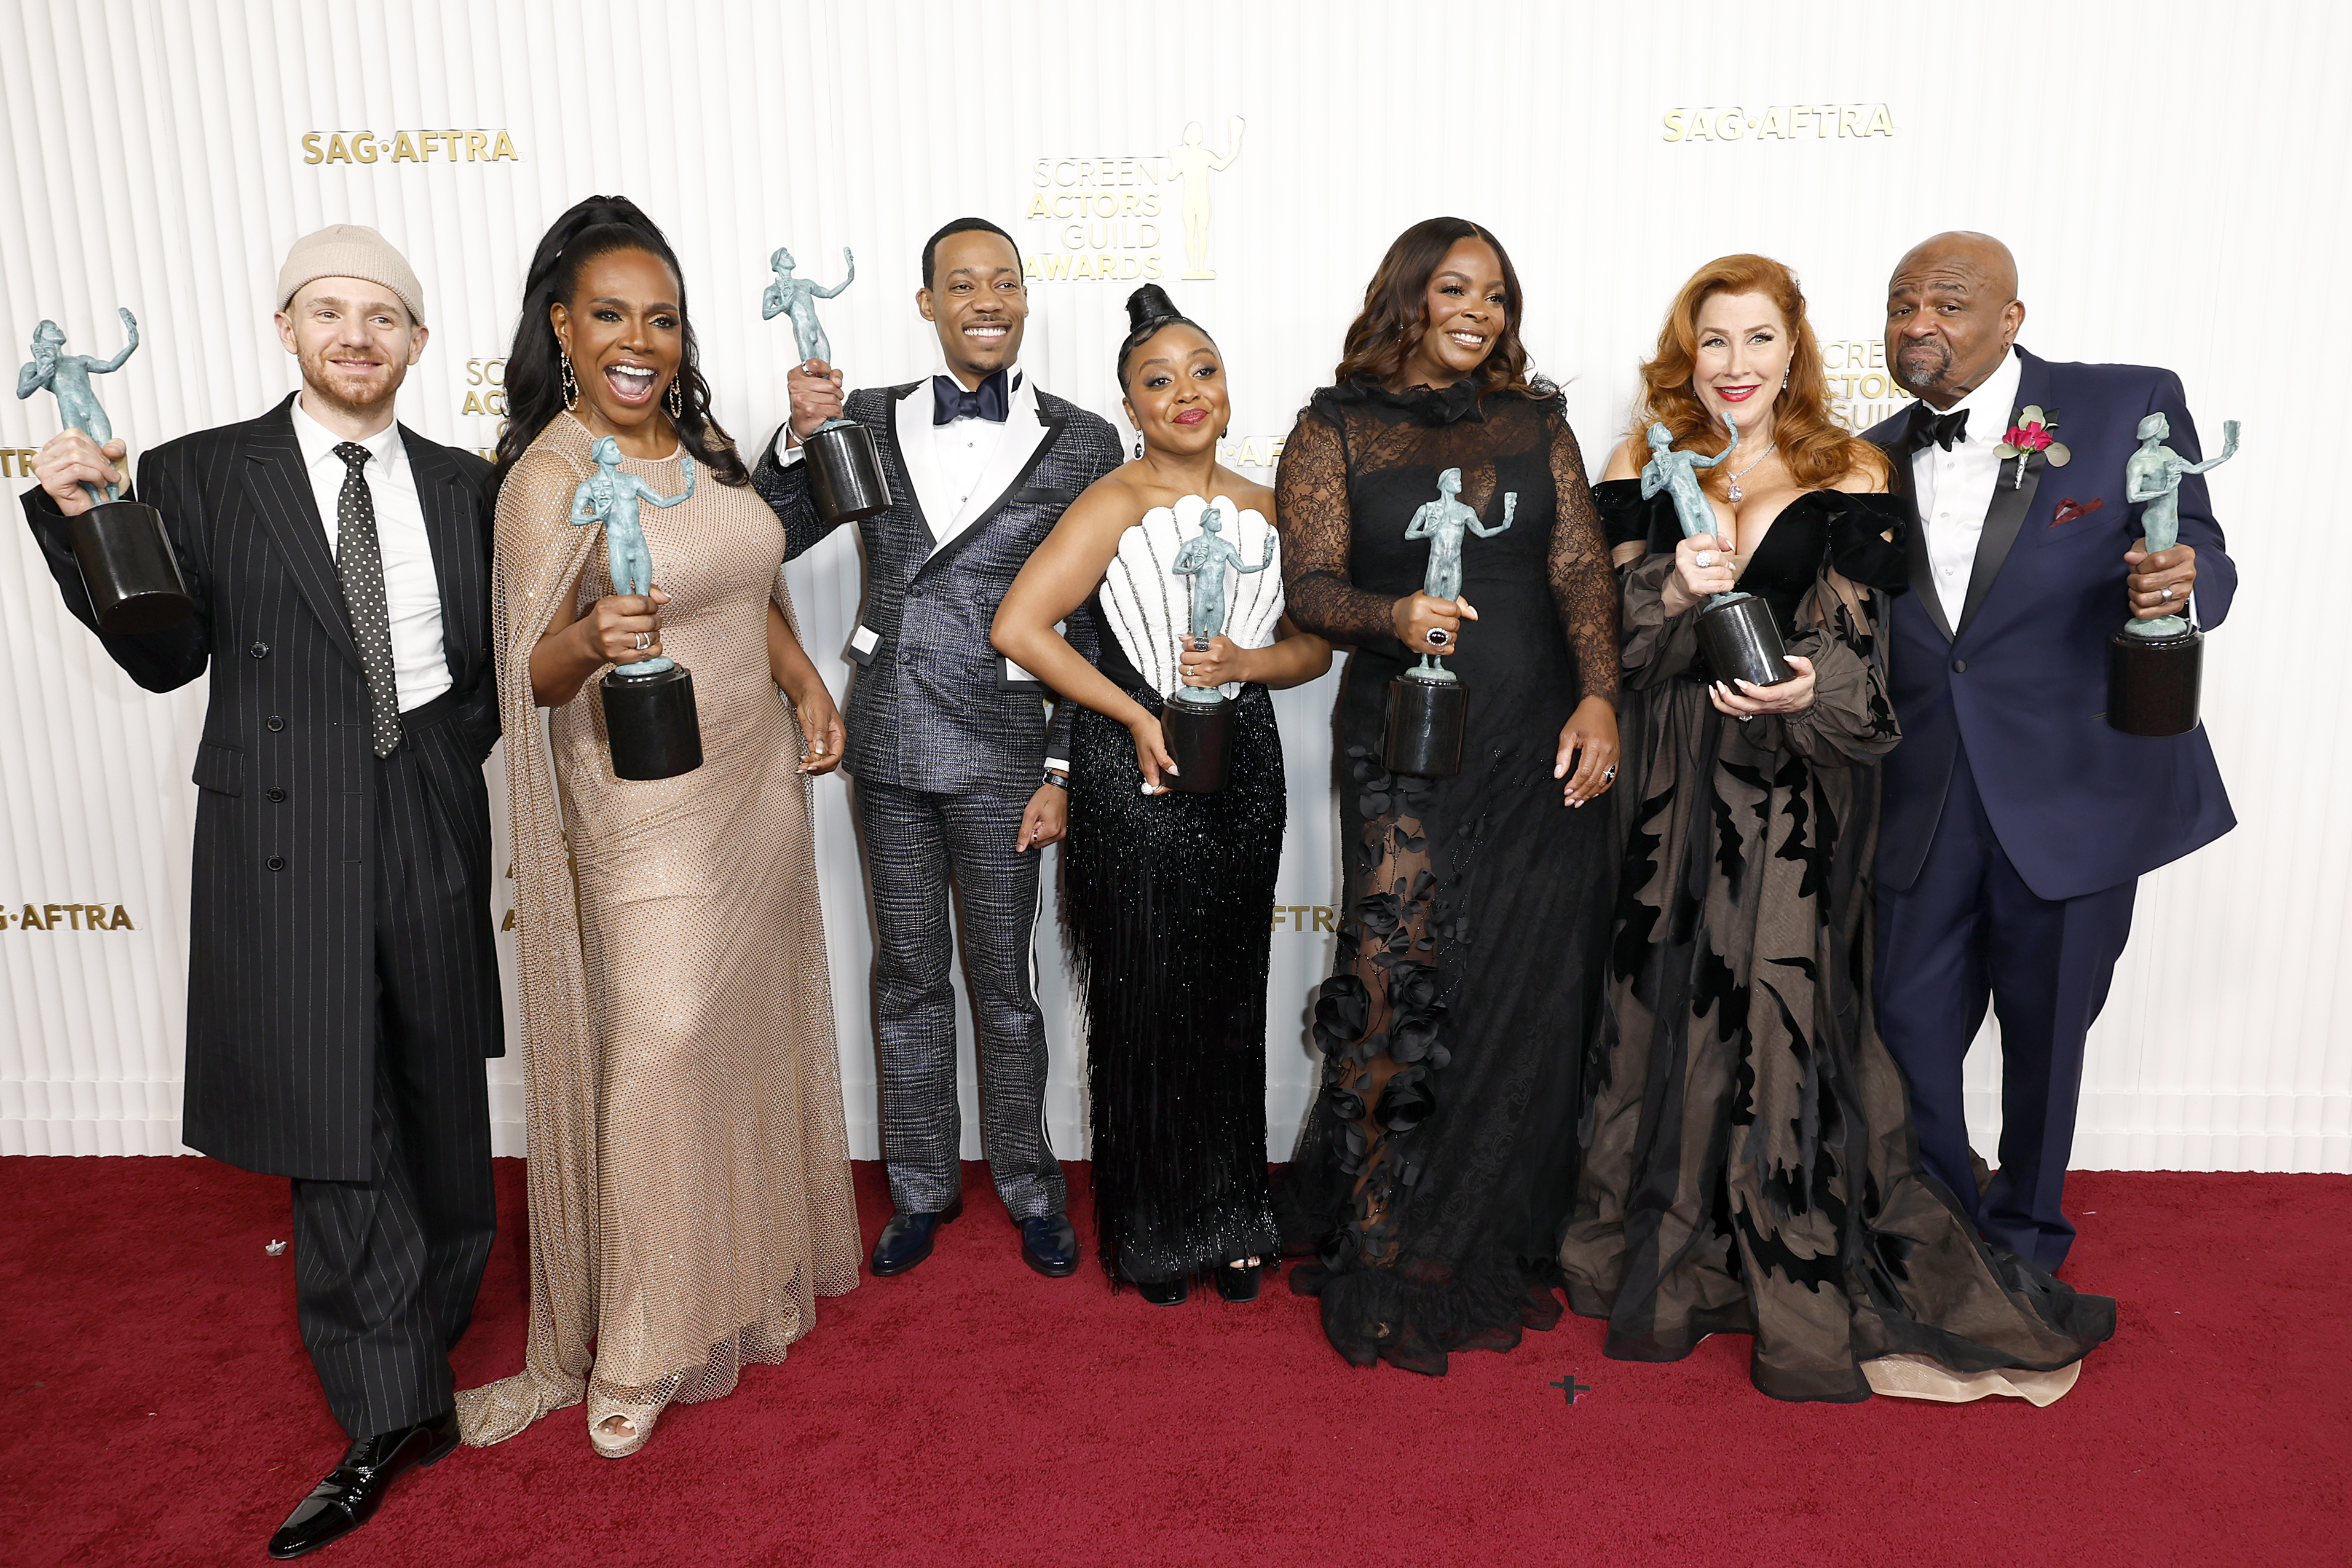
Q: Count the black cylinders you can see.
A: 7